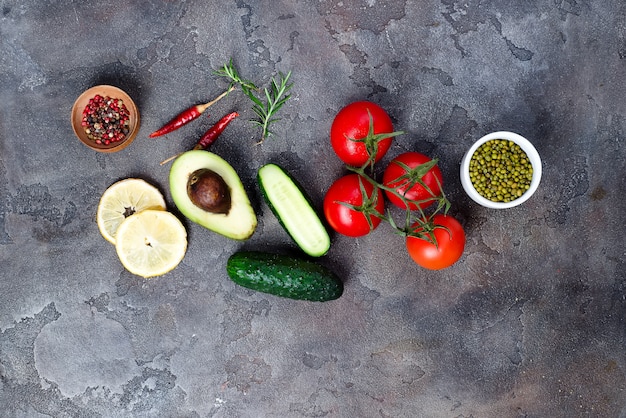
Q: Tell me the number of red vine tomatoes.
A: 4